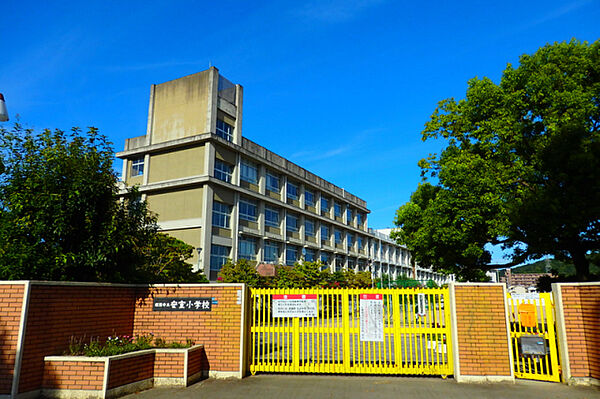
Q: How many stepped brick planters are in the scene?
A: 1